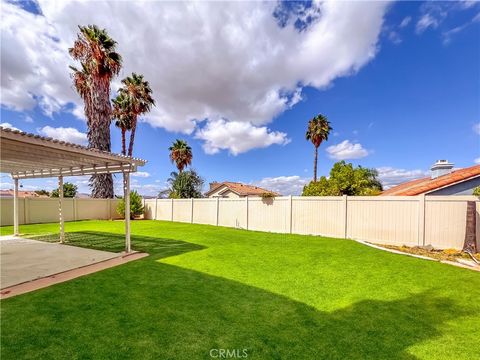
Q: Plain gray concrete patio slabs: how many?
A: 1